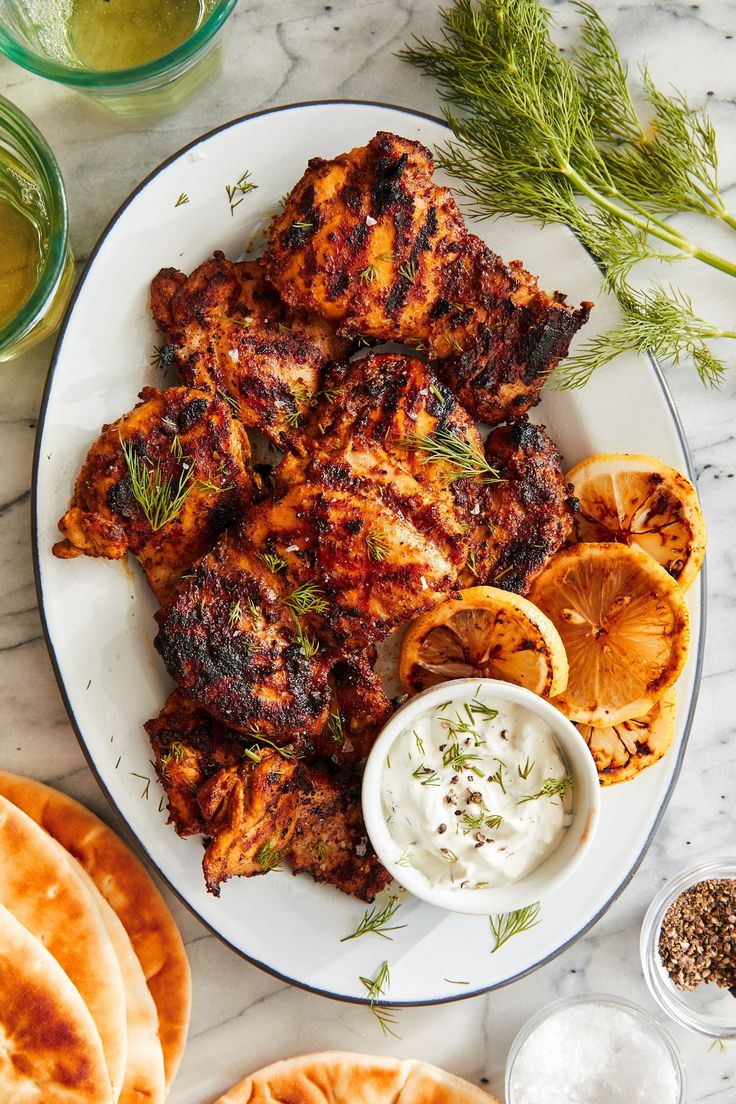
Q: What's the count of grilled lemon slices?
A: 4